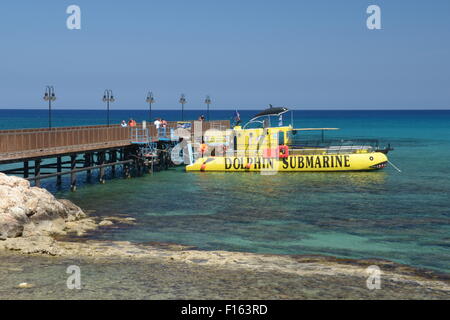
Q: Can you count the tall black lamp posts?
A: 5